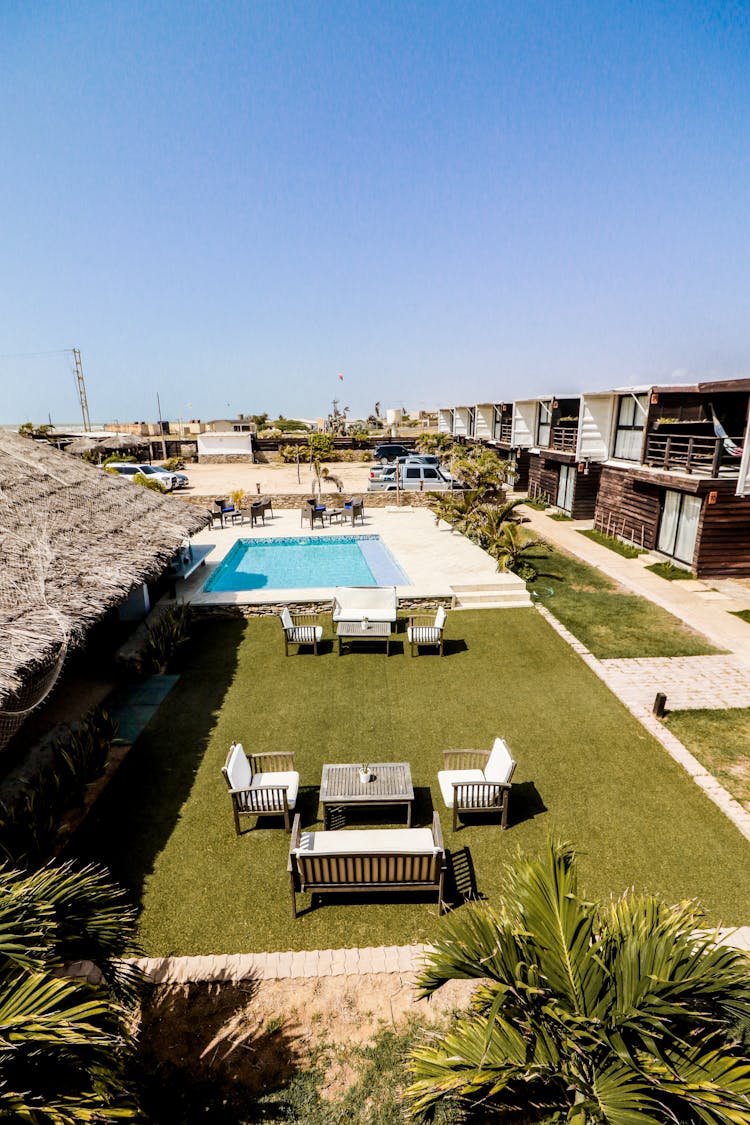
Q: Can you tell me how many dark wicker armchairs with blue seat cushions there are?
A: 8